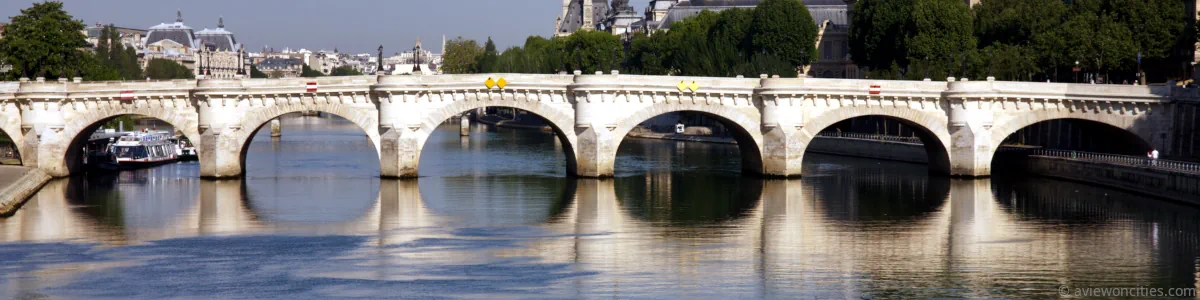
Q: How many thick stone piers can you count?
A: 6